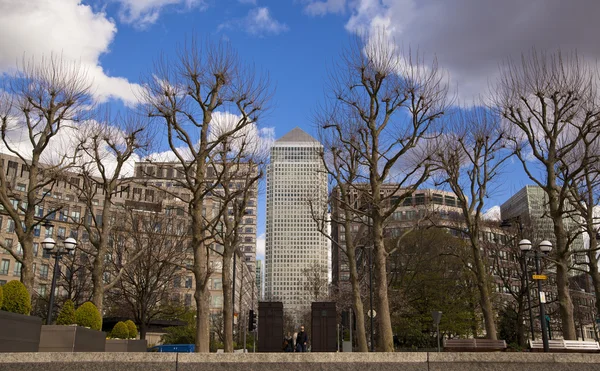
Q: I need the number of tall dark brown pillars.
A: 2